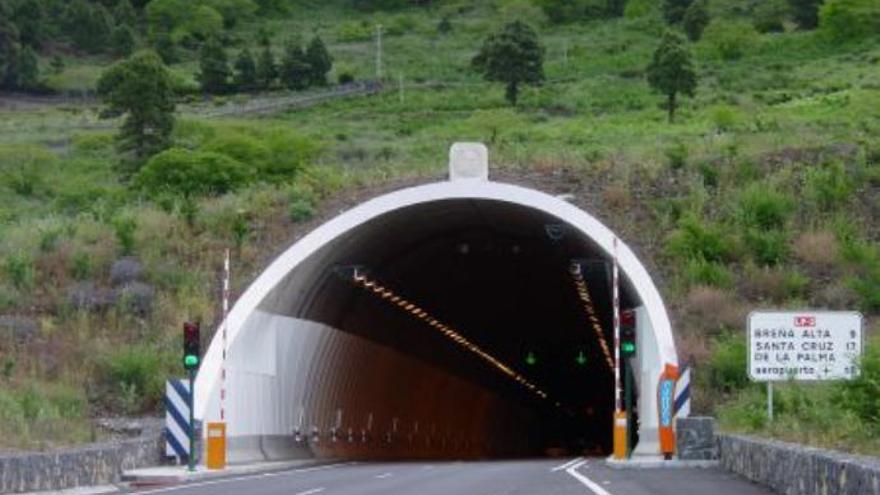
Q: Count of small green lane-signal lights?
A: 2